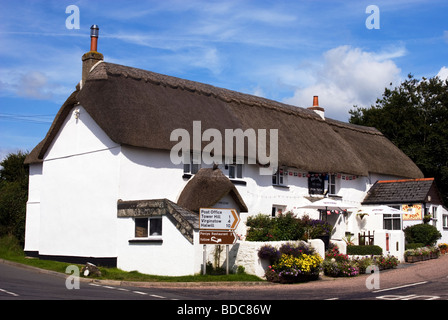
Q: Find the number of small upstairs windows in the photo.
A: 4